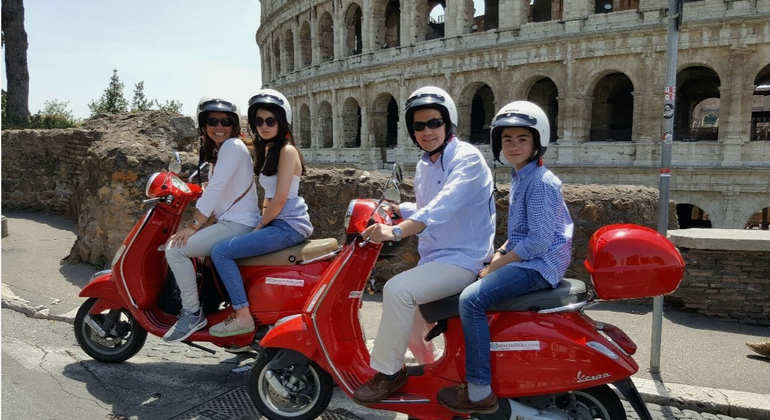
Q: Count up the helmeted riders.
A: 4